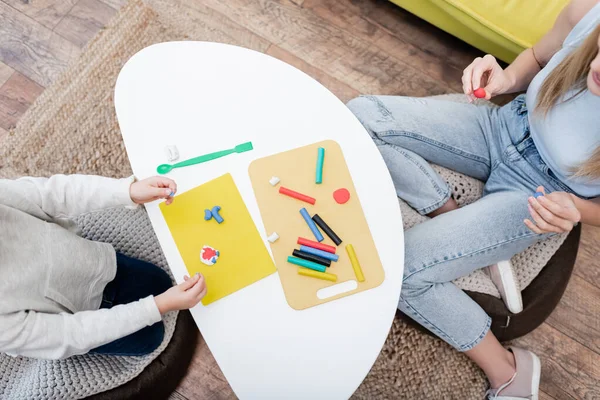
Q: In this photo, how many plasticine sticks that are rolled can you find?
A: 10